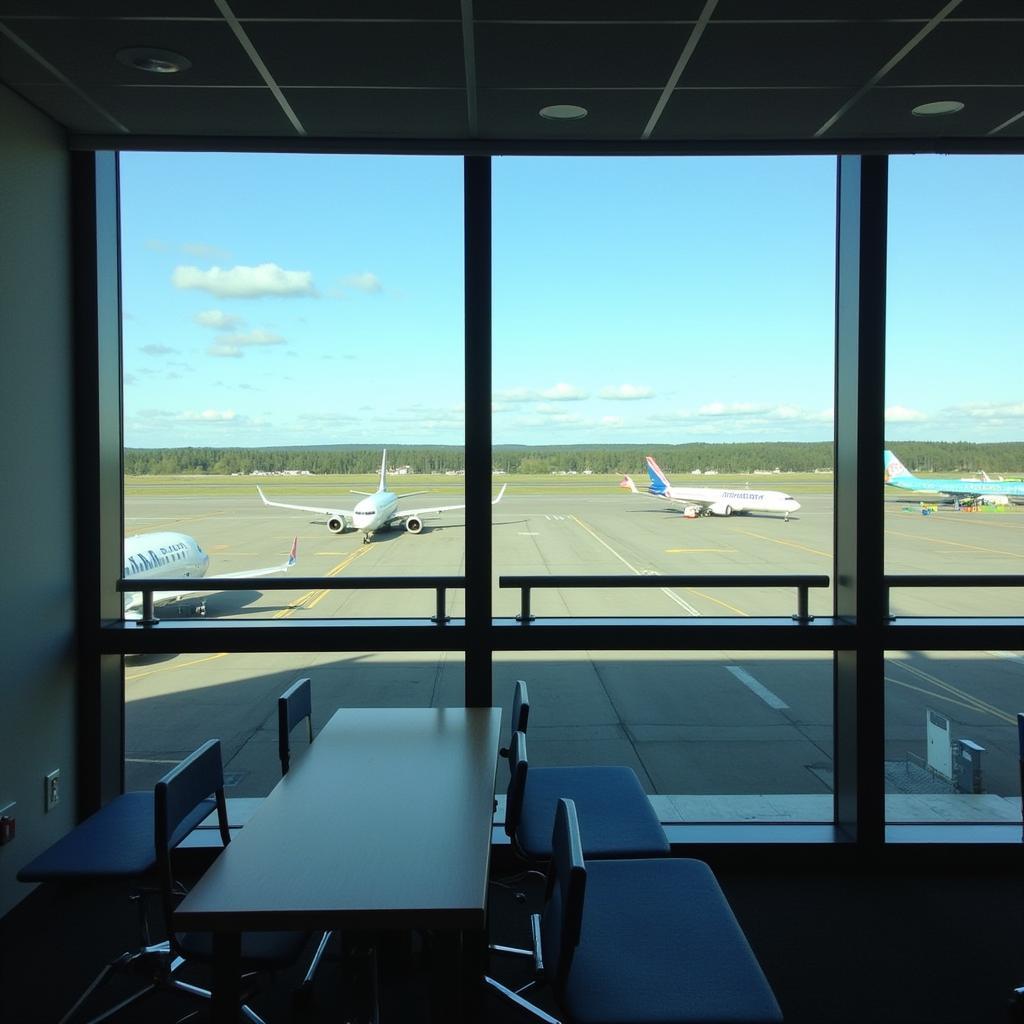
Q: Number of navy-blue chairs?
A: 5